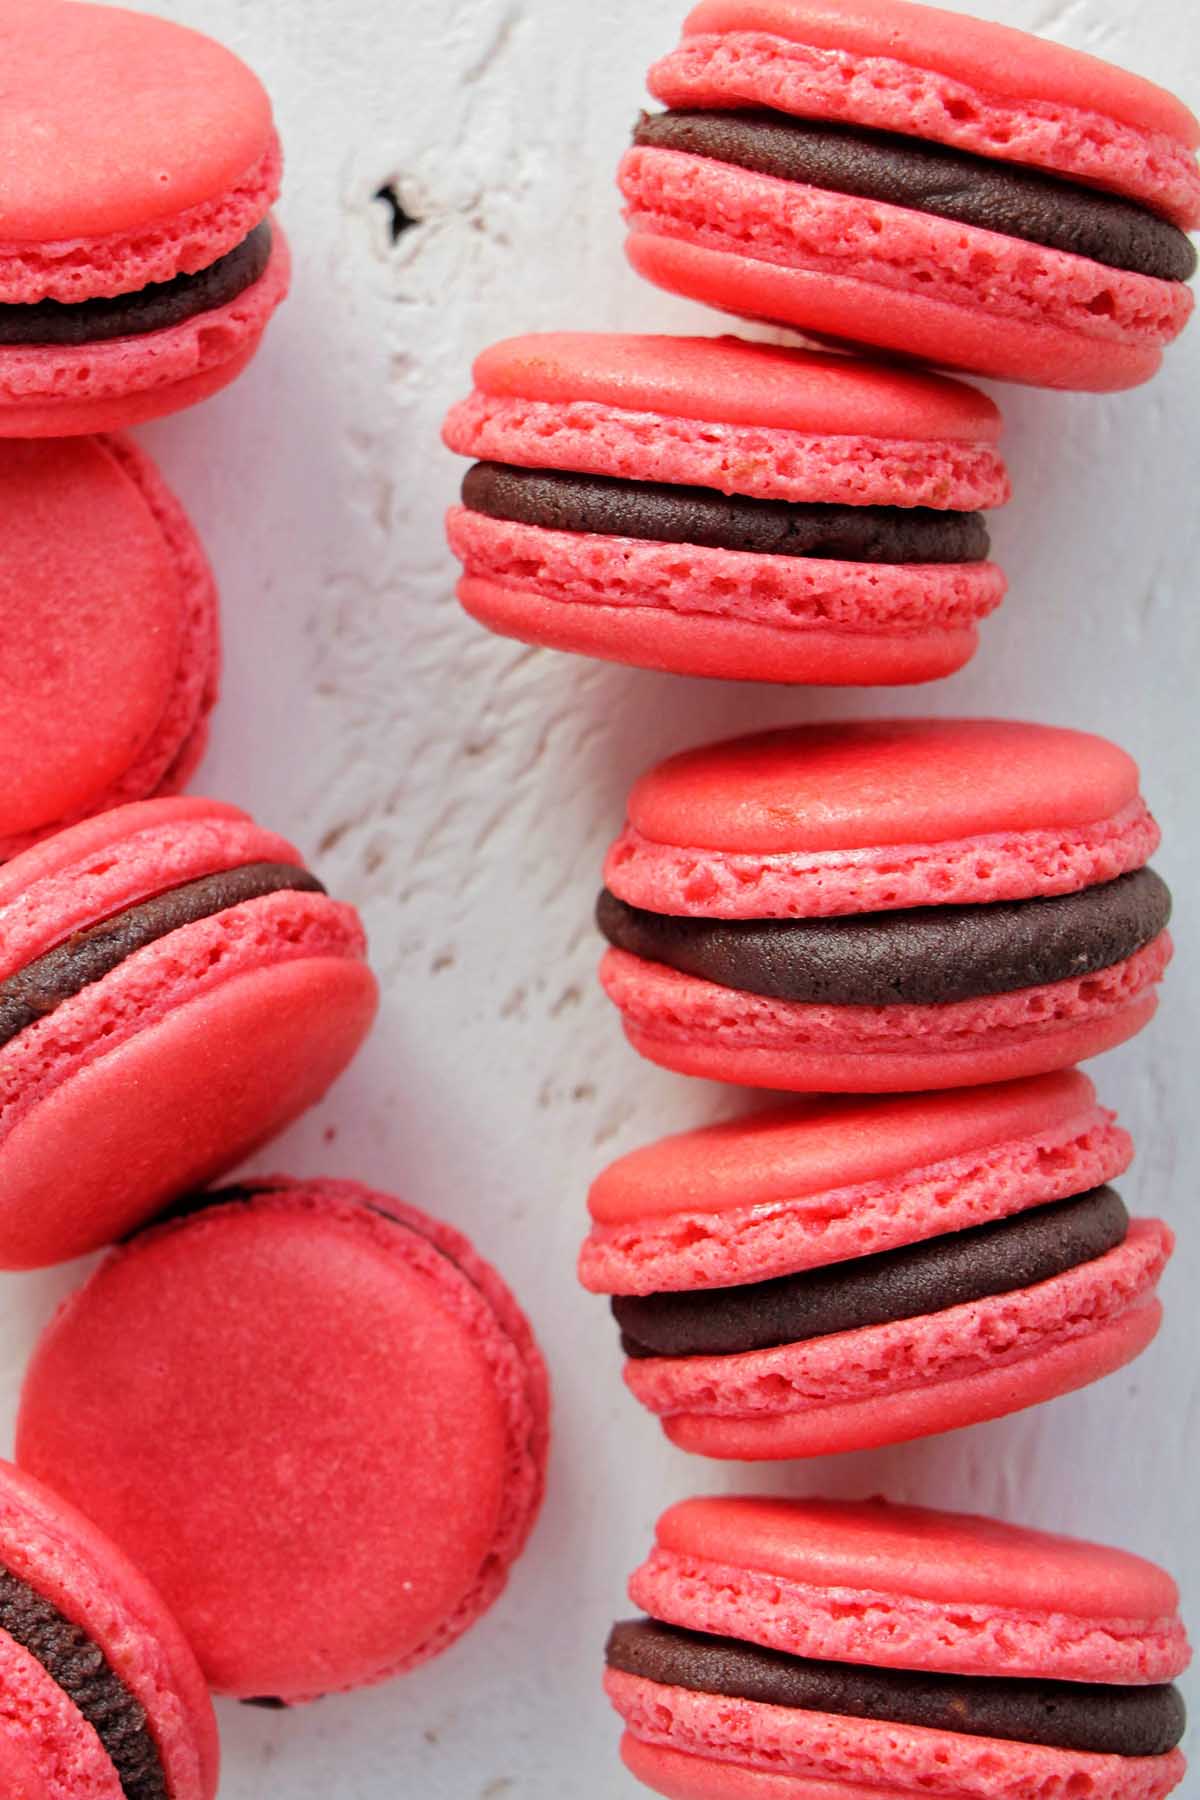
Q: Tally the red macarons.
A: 10